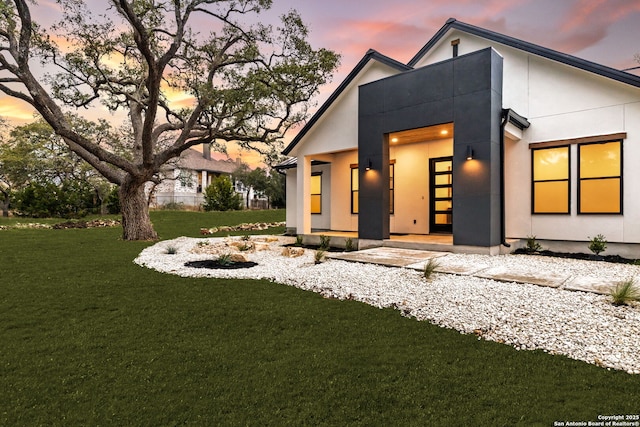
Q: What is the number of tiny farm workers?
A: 0